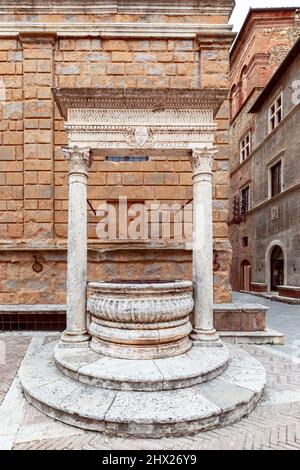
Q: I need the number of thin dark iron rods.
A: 2